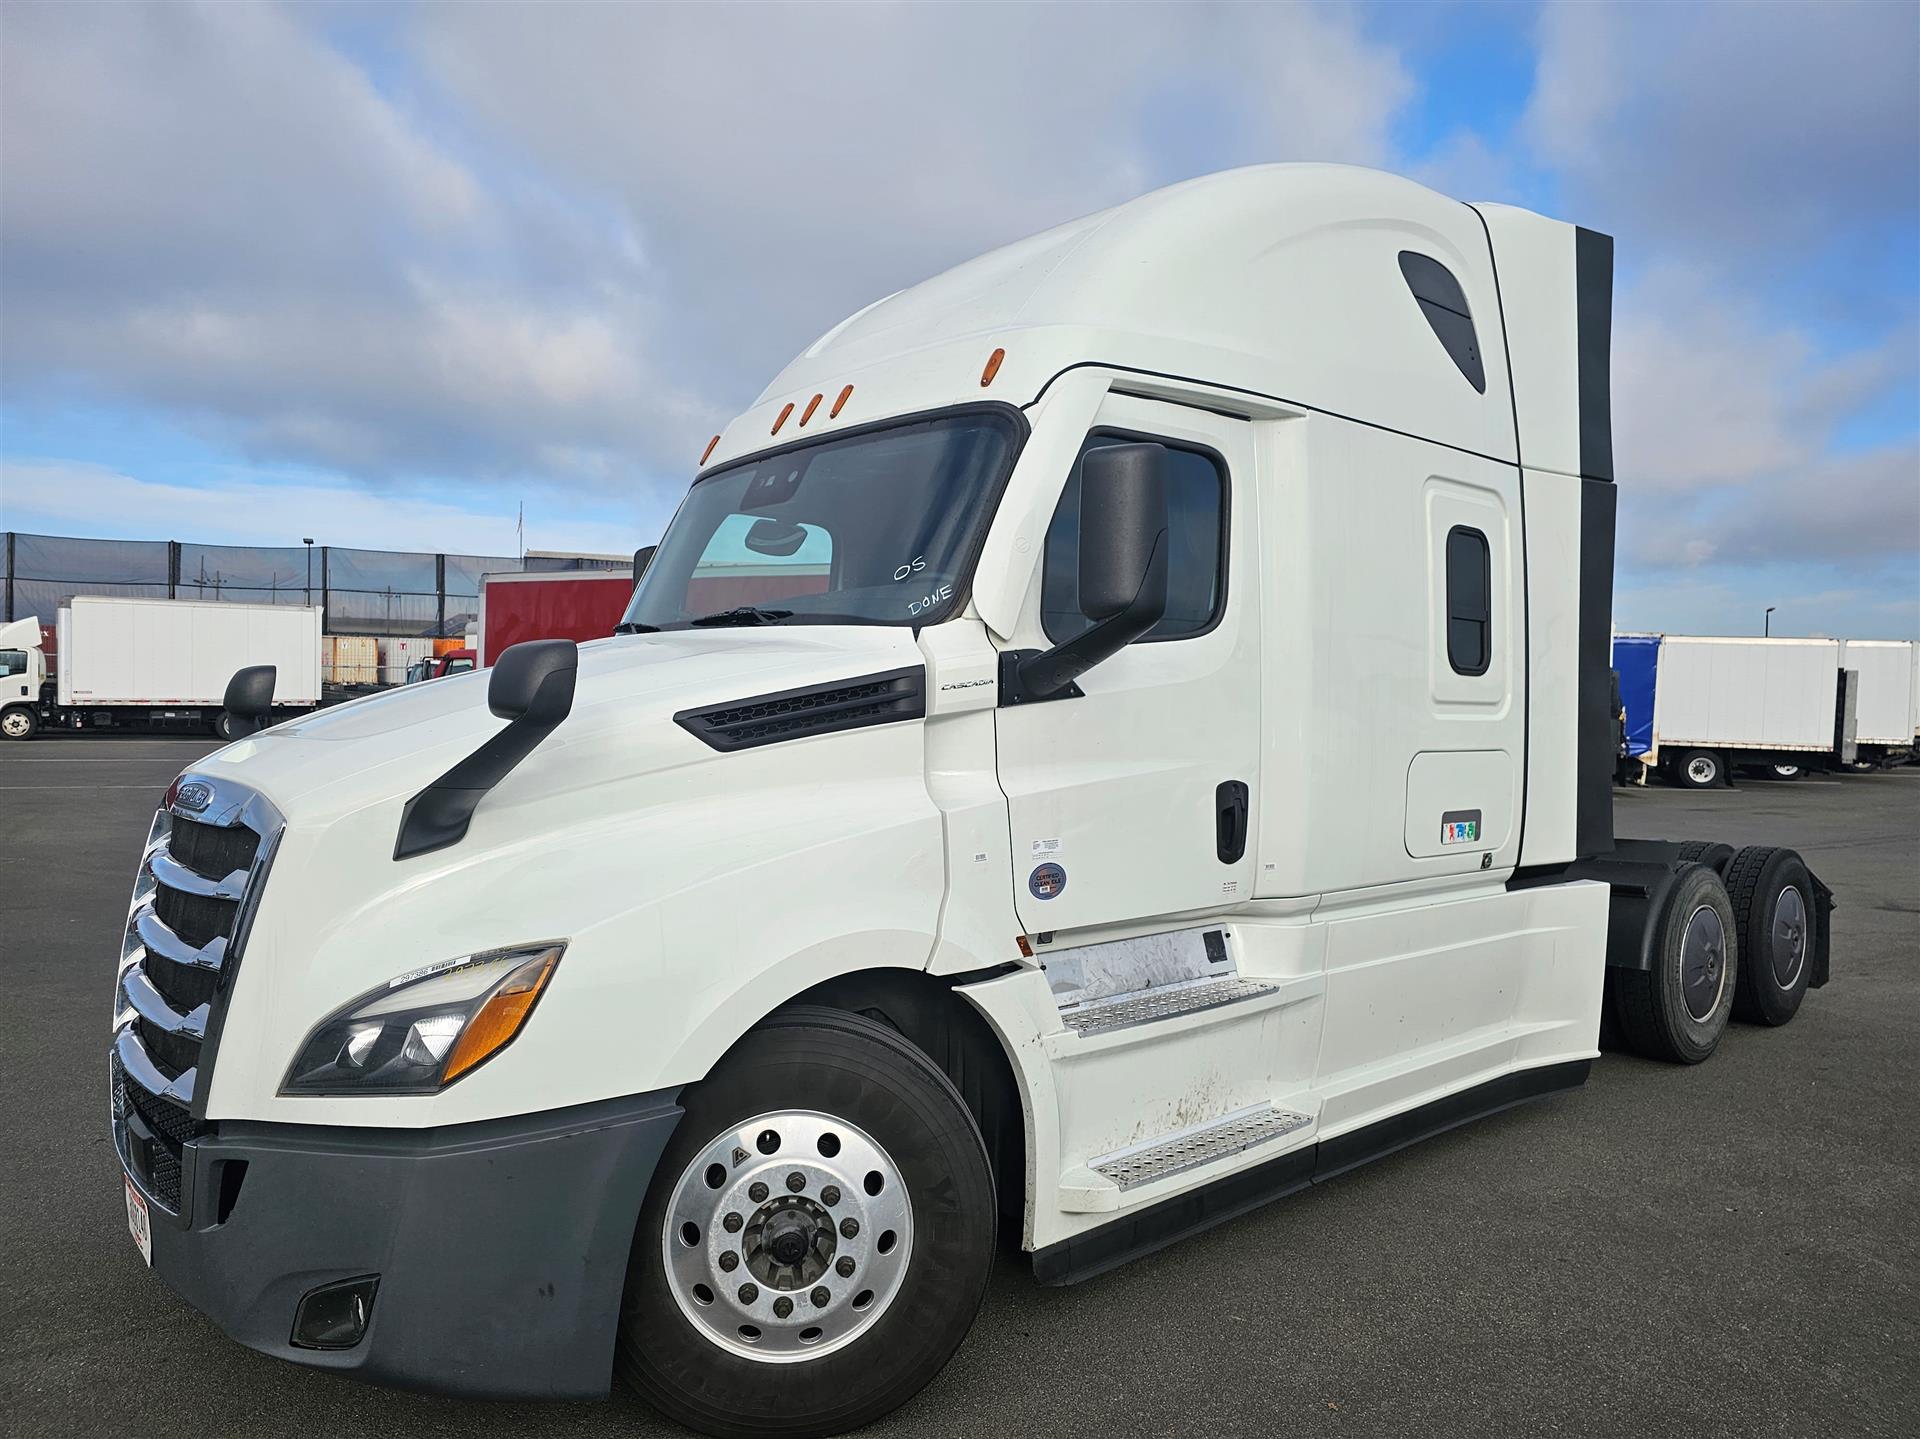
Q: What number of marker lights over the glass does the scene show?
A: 5